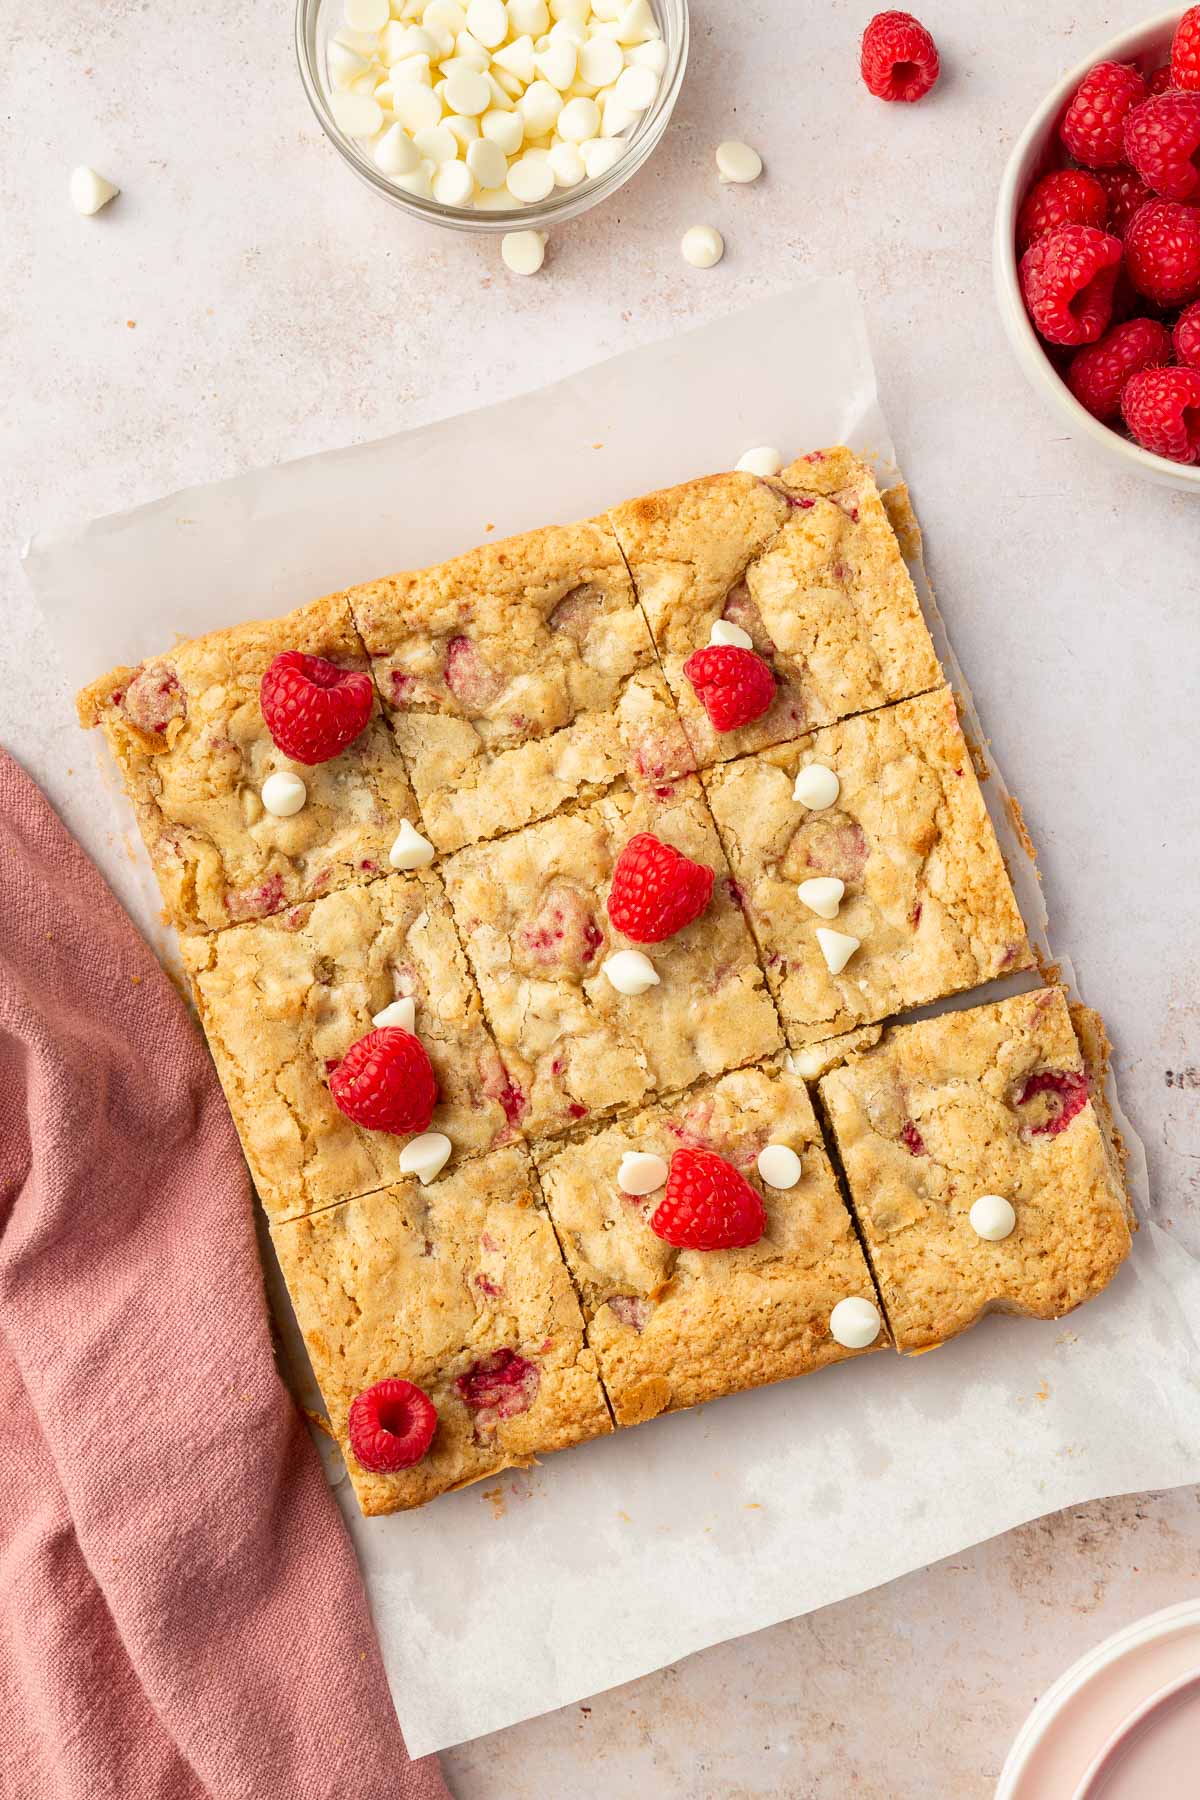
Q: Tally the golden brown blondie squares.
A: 9